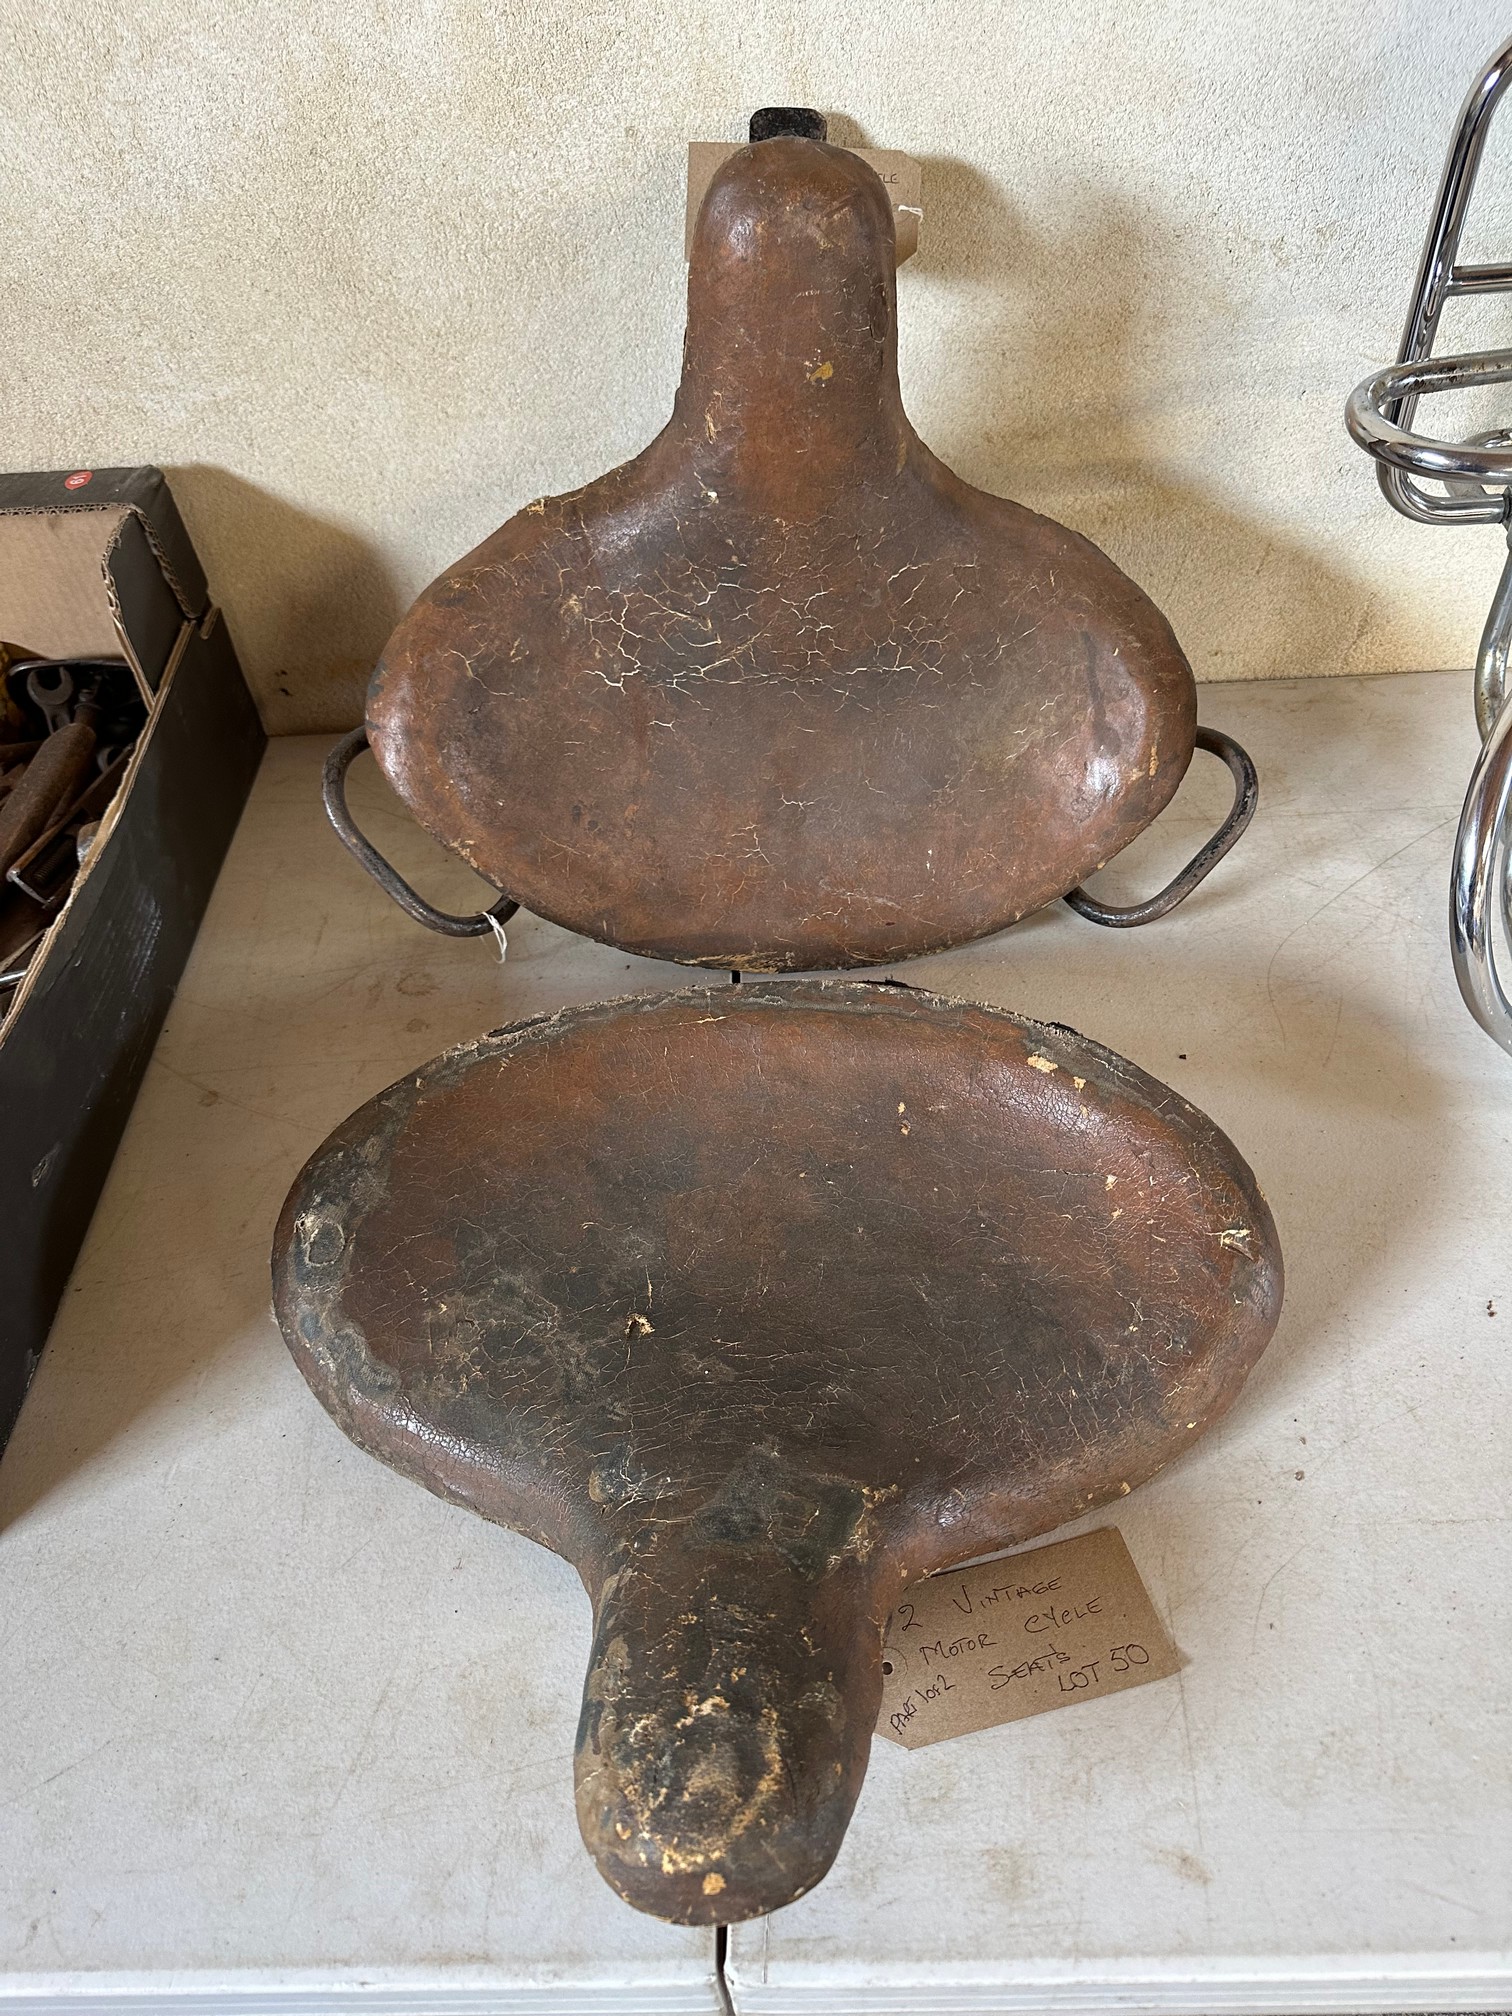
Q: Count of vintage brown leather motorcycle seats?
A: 2